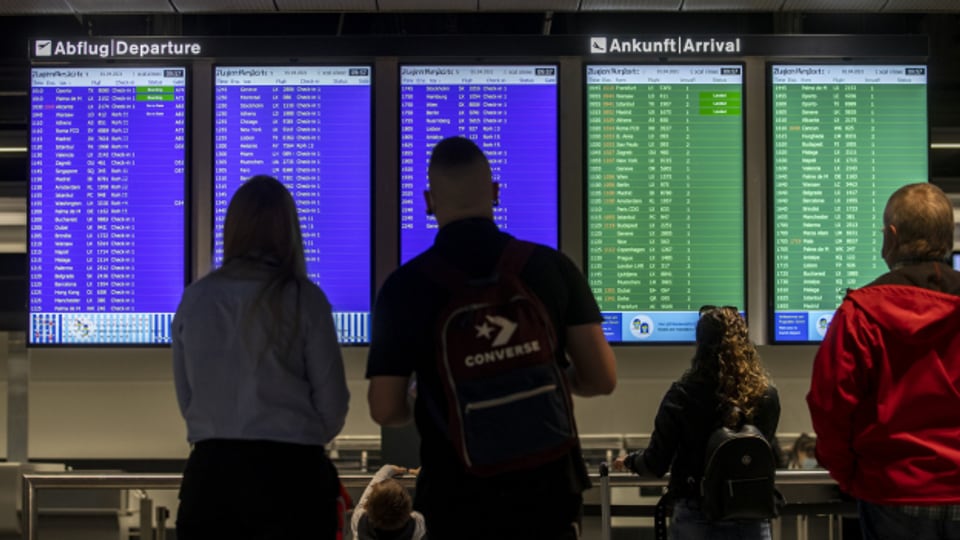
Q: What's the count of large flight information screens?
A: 5